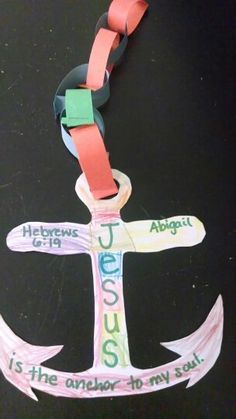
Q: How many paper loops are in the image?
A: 7